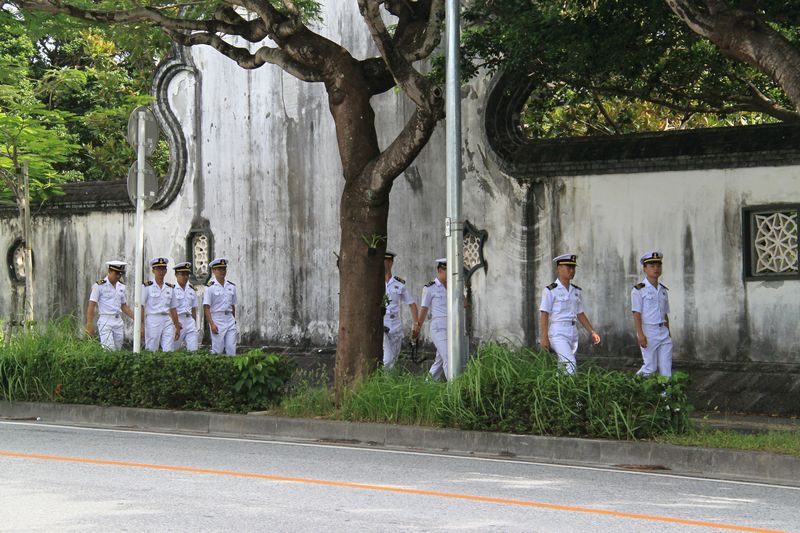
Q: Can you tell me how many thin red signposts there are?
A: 0